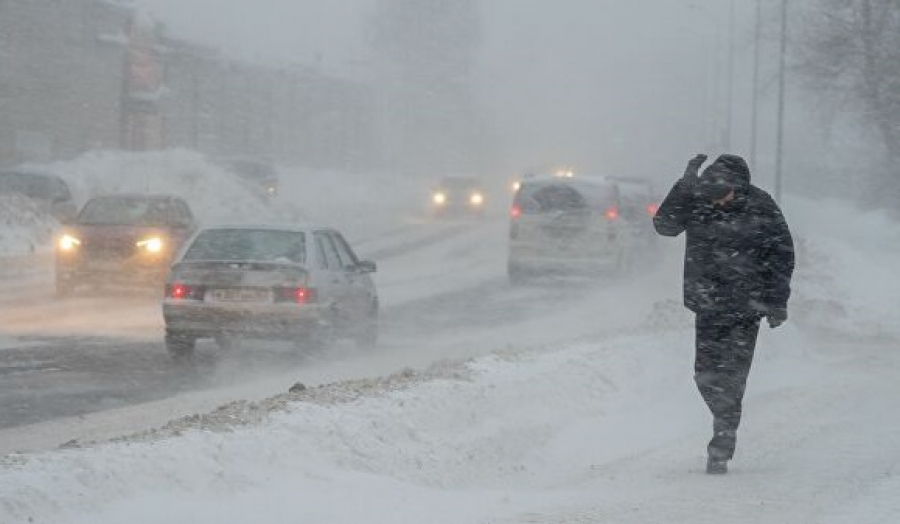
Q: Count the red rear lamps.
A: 5